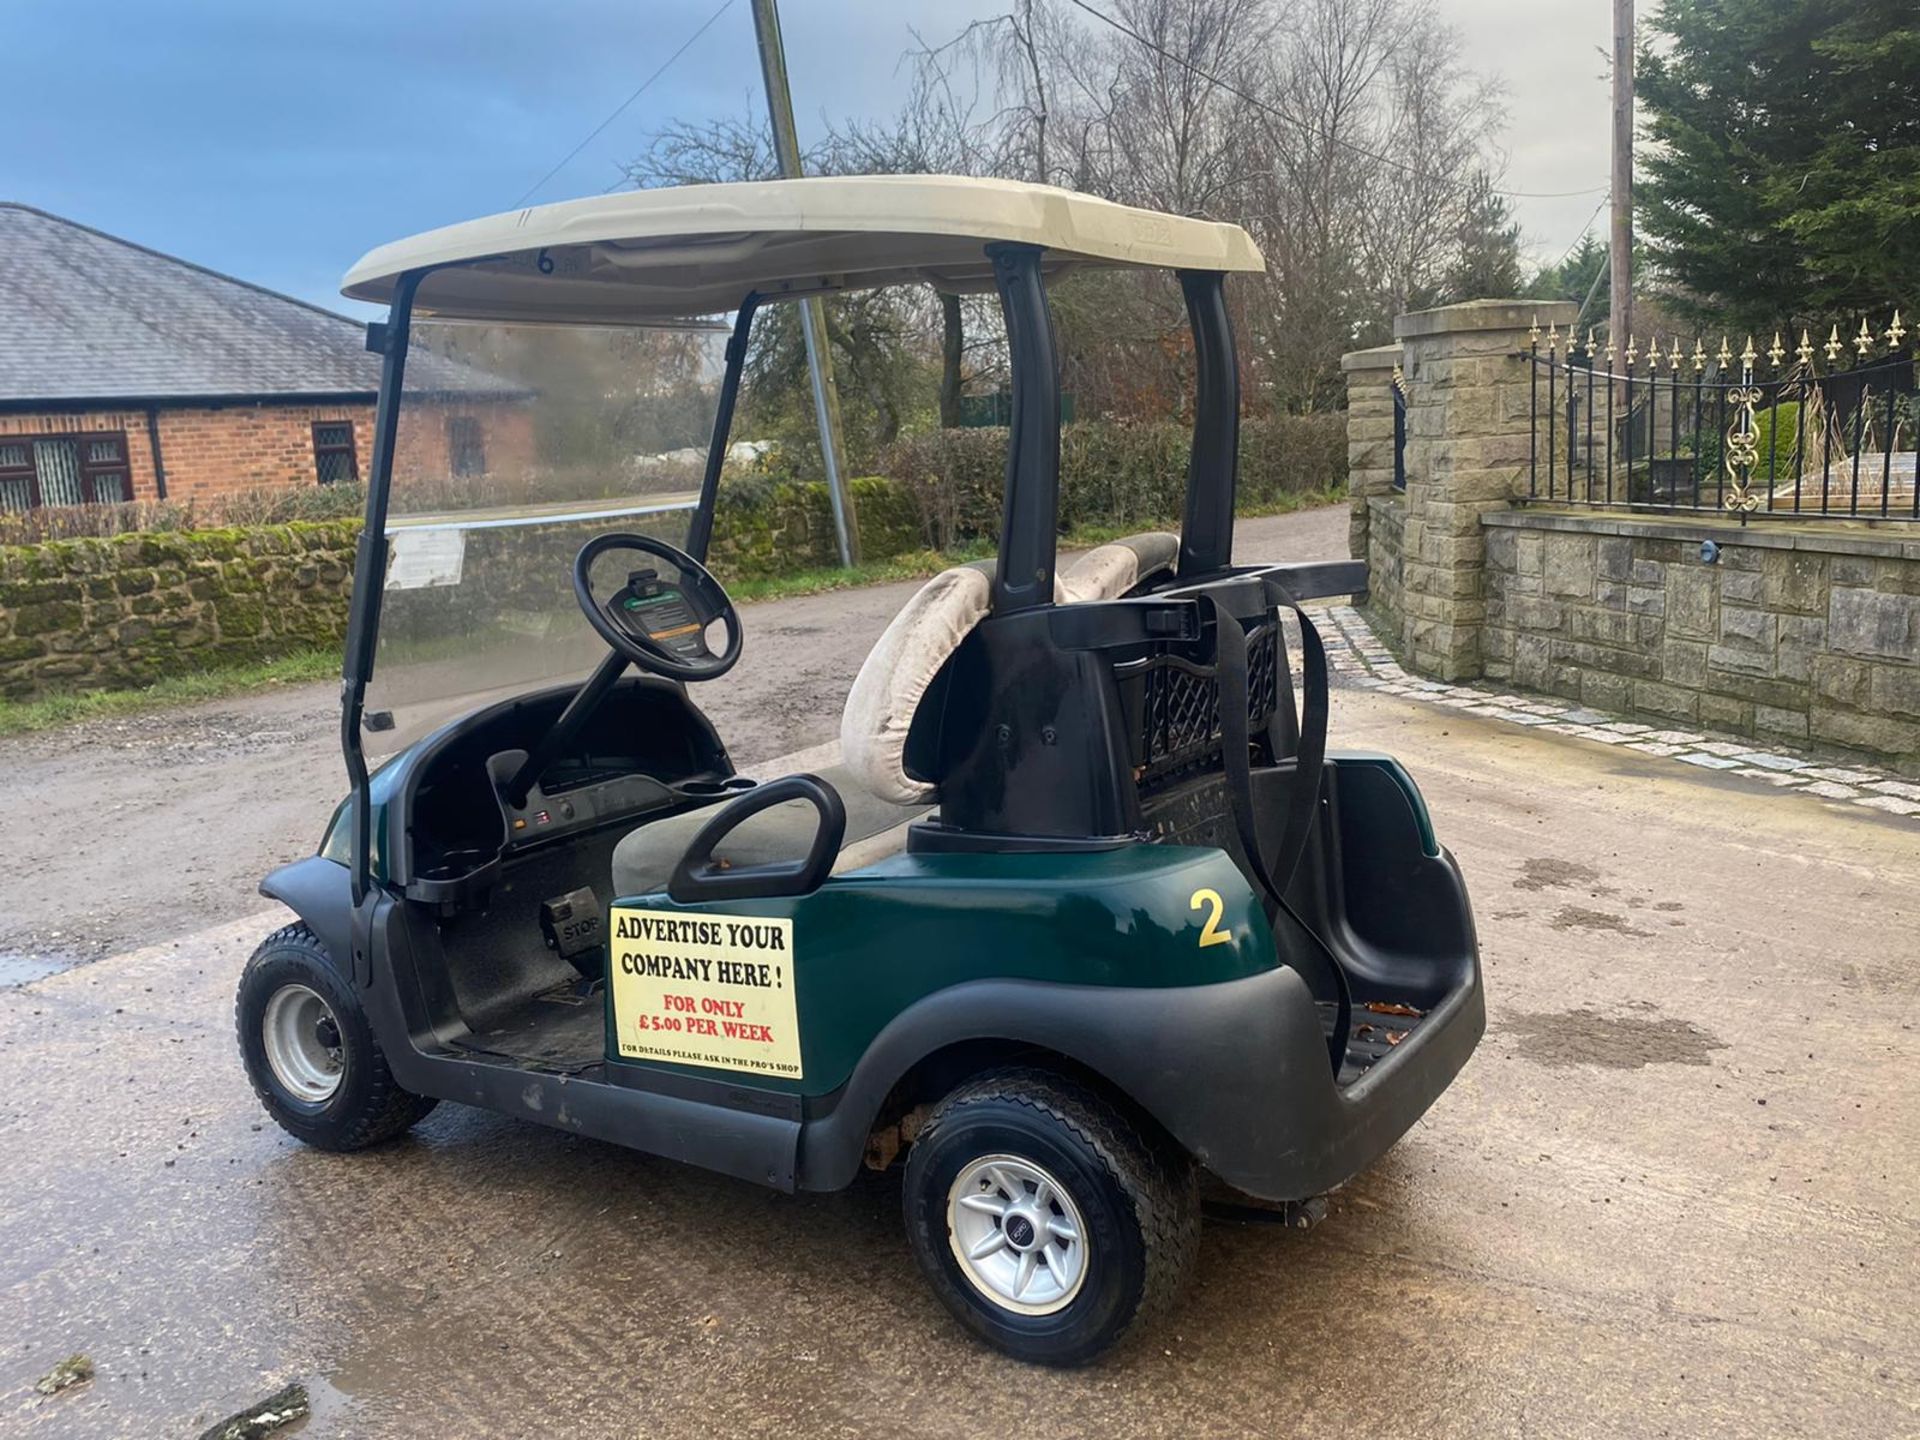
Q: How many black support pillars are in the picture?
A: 4